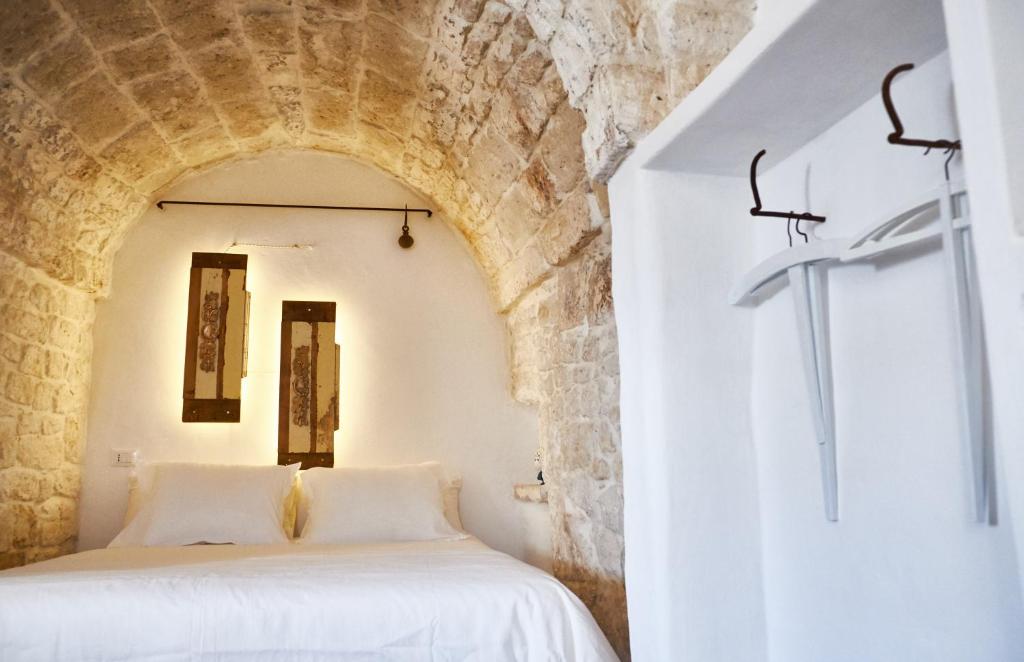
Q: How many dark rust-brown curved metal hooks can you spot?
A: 2